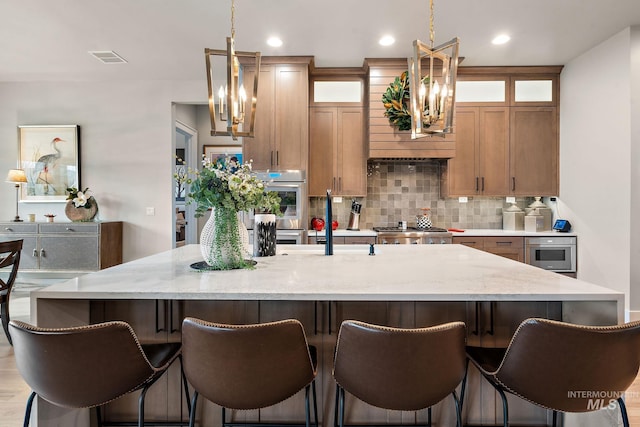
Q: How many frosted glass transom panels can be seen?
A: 3